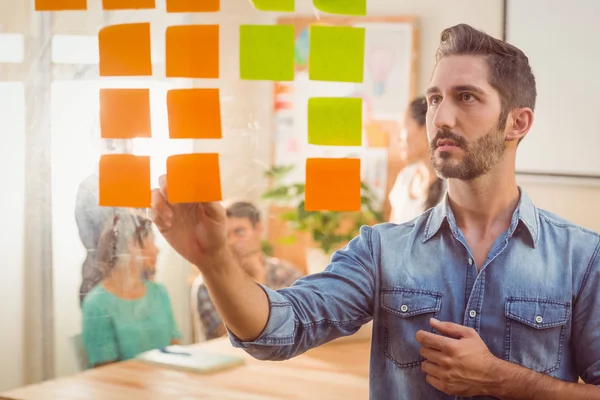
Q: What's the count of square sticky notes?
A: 15